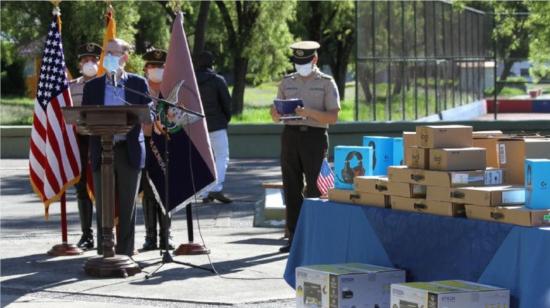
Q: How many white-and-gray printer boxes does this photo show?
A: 2